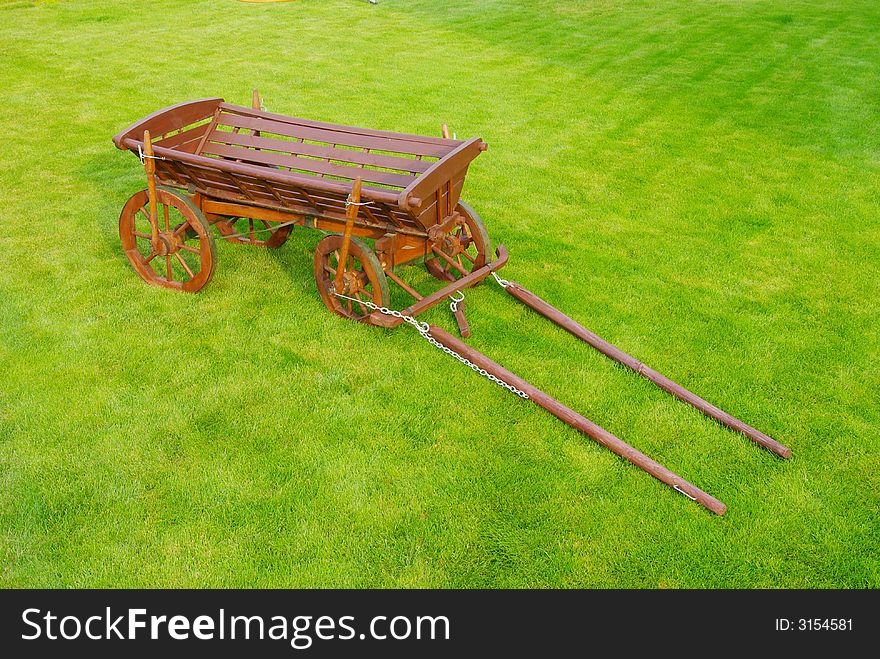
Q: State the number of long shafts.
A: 2